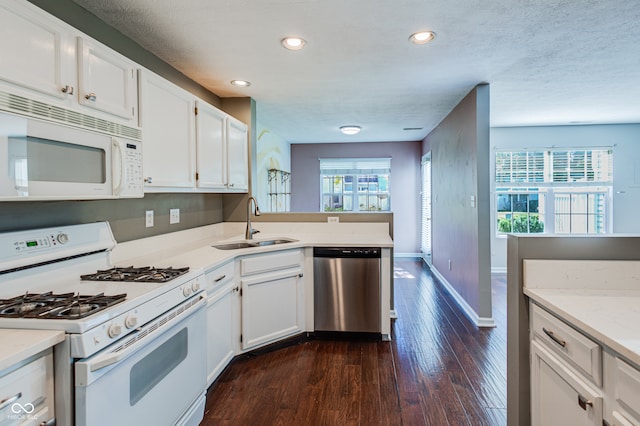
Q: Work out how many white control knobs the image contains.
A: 5